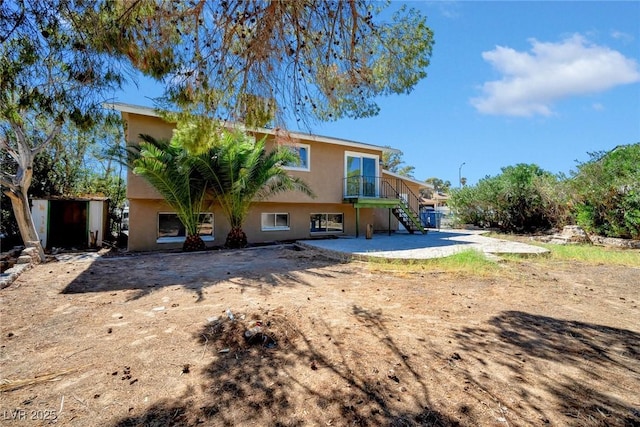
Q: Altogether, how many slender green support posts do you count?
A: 2